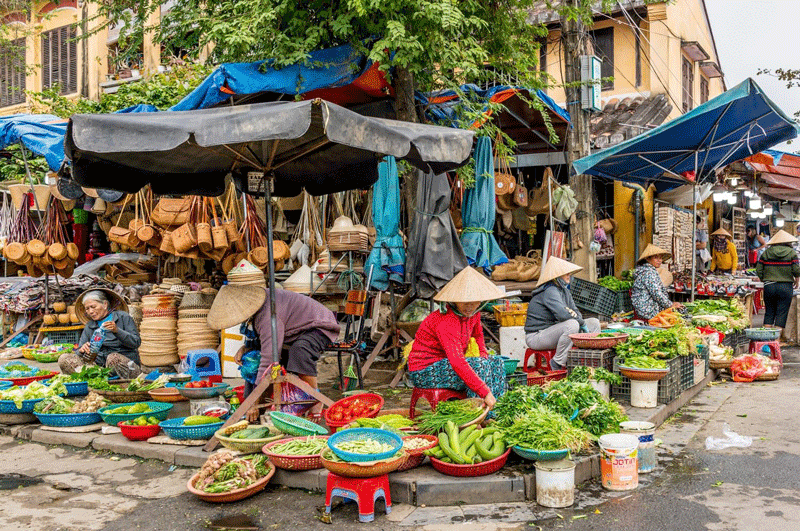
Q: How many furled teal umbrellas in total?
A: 2